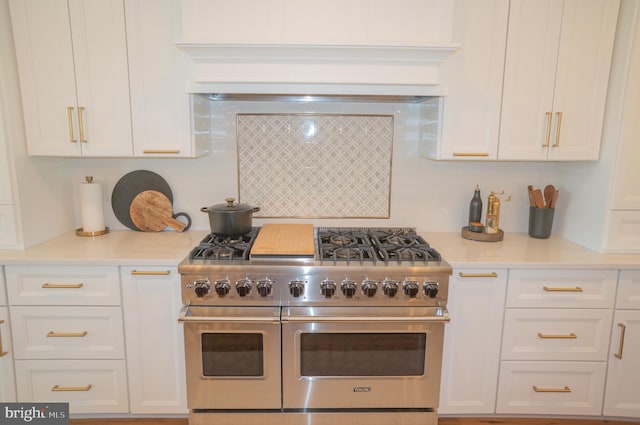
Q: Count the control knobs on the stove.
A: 11